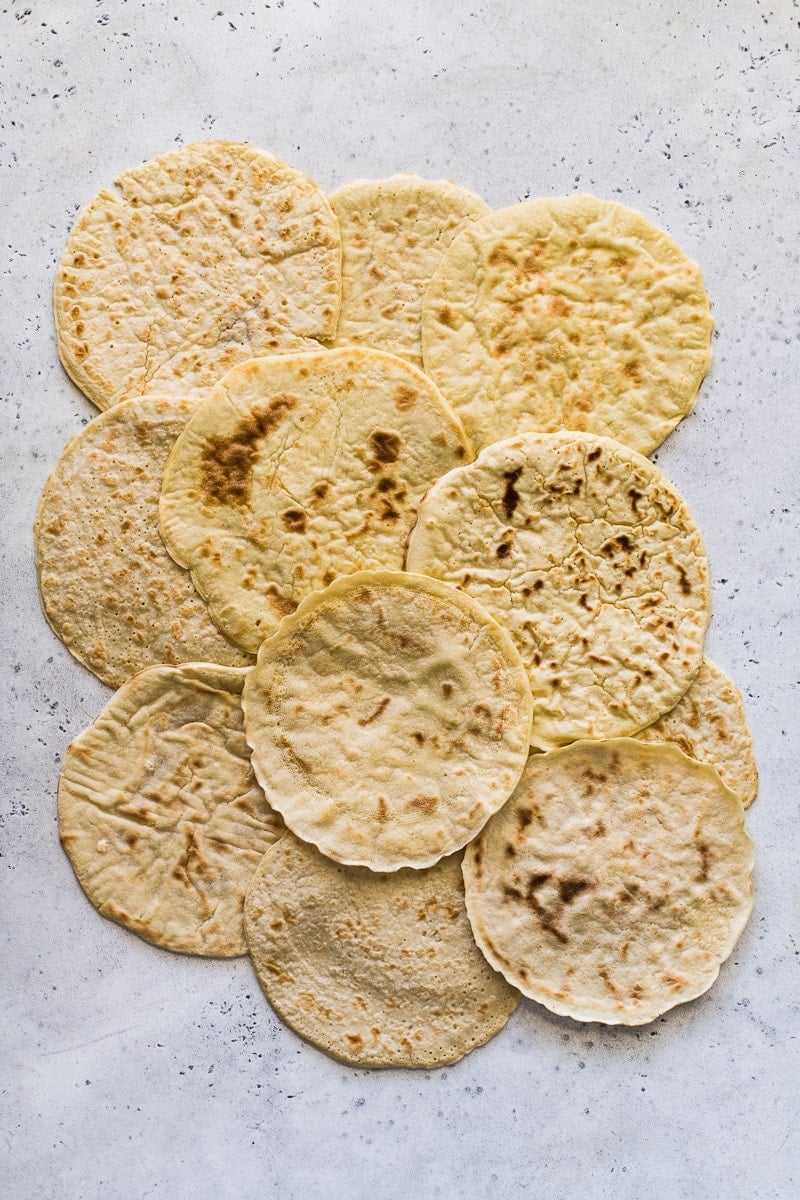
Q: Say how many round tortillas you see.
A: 11